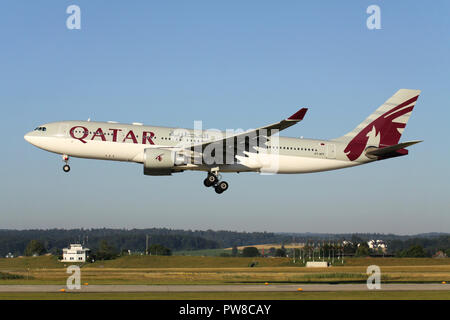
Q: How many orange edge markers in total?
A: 5